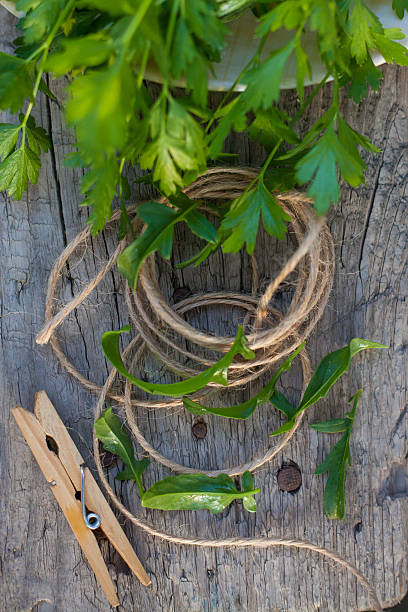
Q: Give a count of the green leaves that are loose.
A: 6